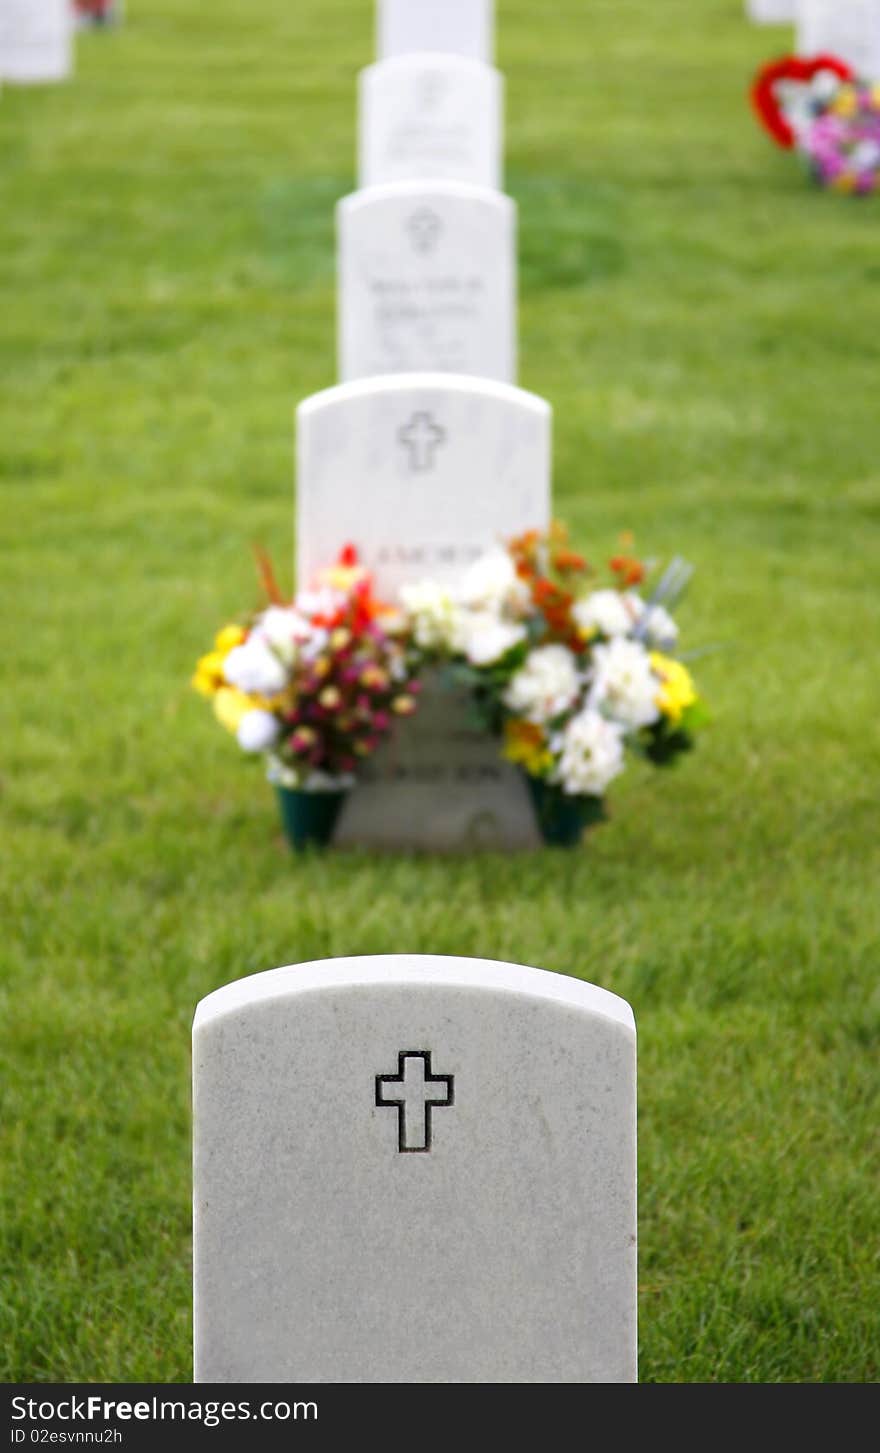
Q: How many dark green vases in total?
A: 2